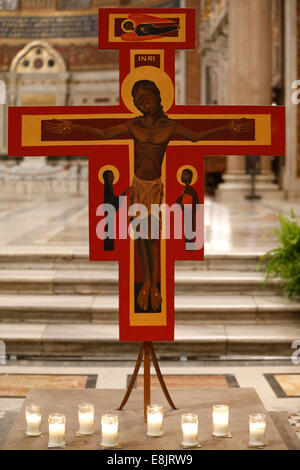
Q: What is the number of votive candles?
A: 8